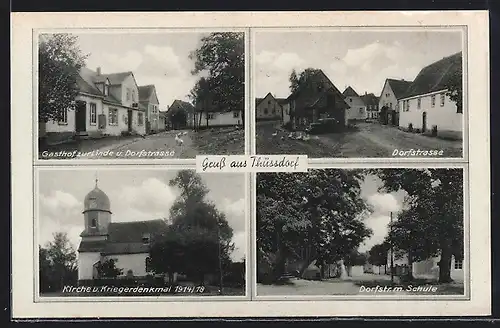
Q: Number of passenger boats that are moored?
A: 0